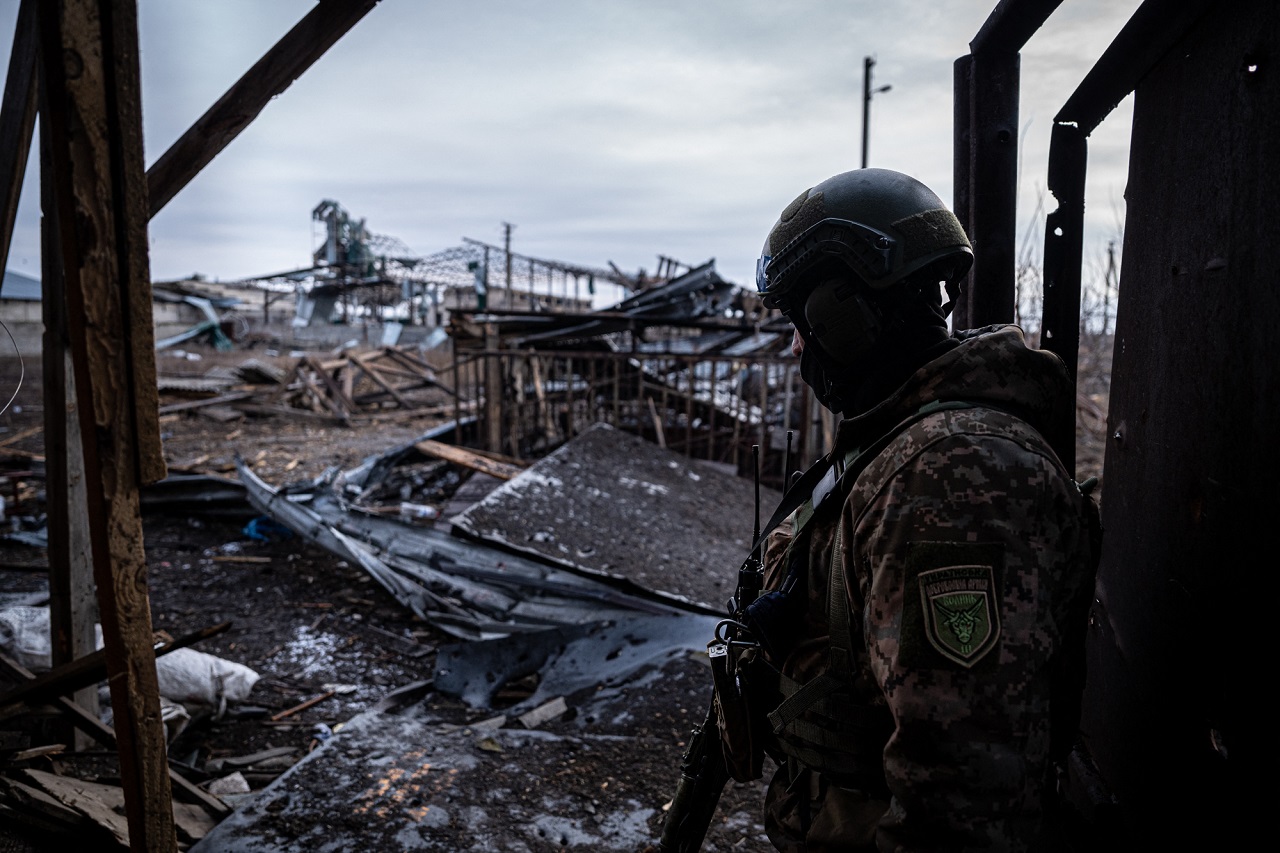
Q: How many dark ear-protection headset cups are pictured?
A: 1